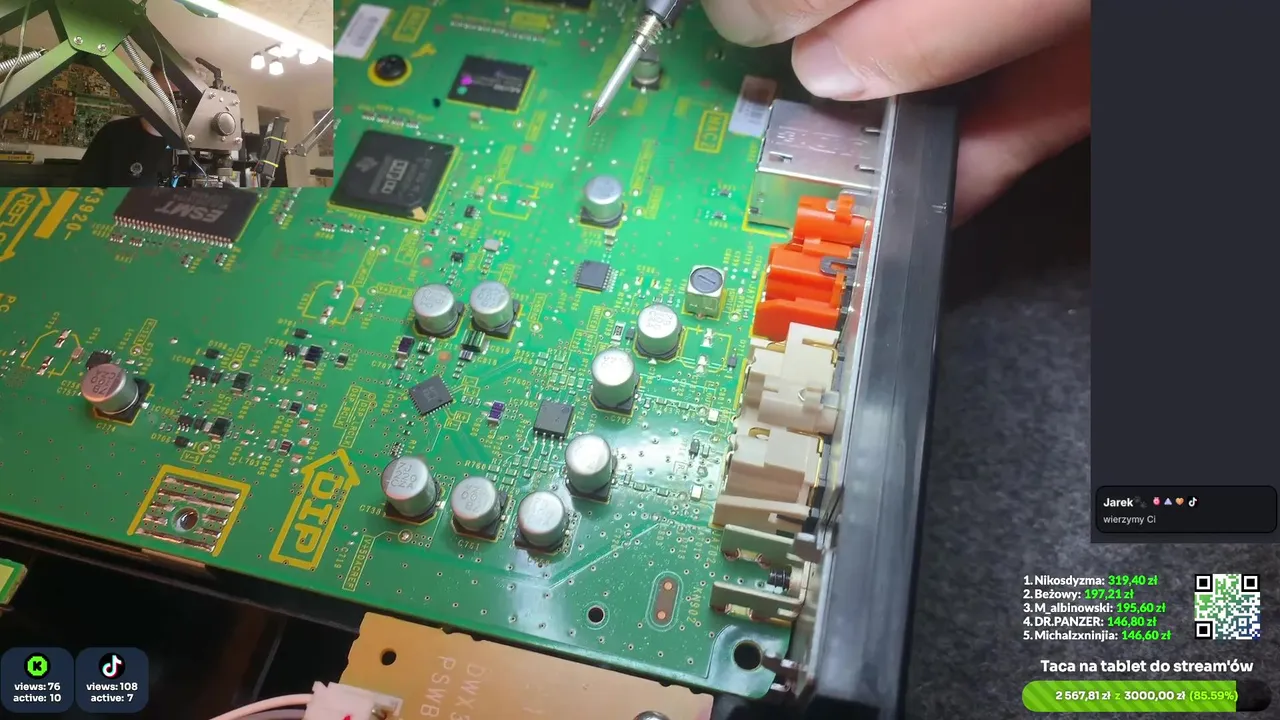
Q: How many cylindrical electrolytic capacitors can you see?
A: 11